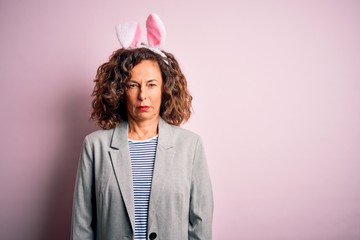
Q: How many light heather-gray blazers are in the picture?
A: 1